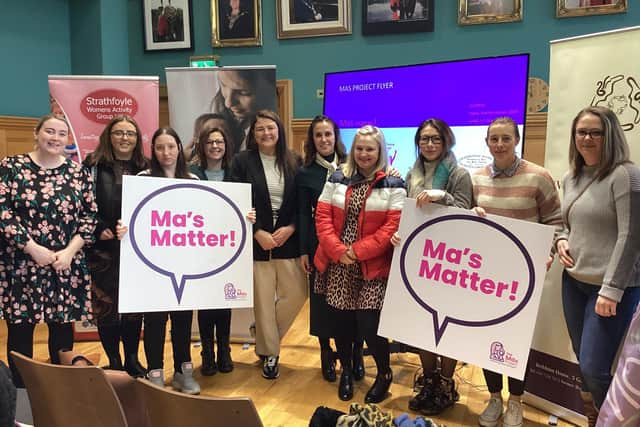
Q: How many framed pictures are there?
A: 6